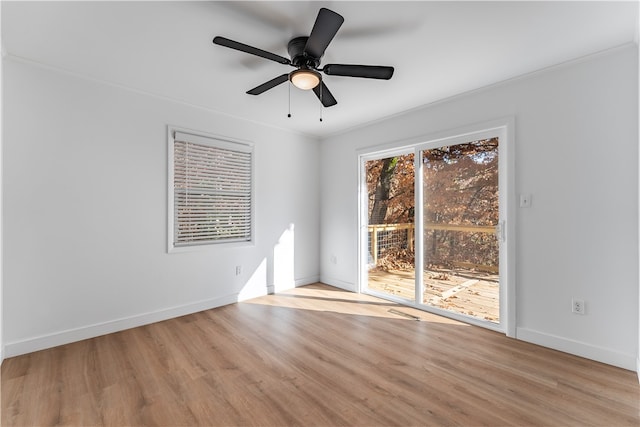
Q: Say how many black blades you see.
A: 5